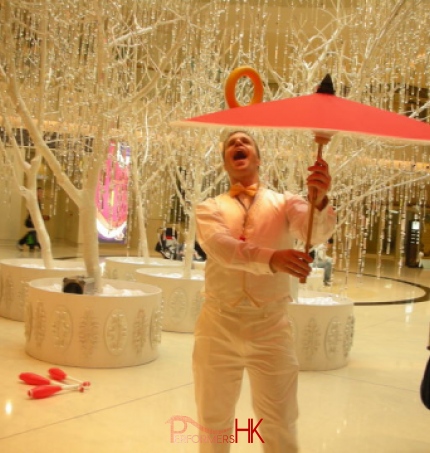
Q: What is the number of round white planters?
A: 5